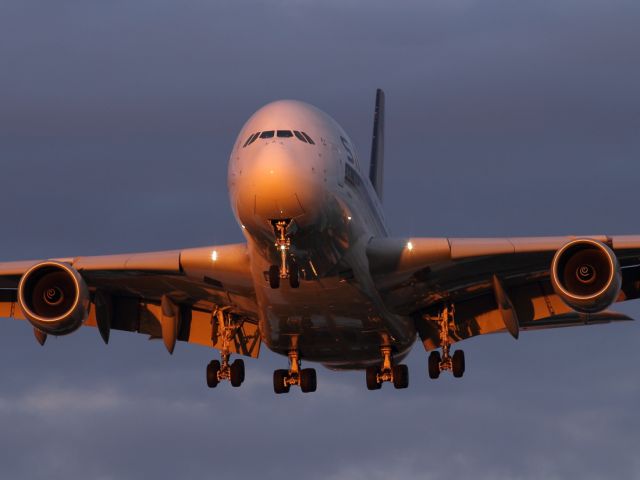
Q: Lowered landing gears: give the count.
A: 5